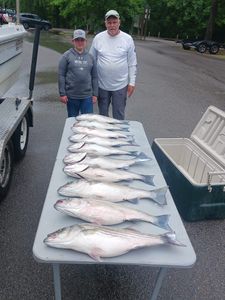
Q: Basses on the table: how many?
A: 10